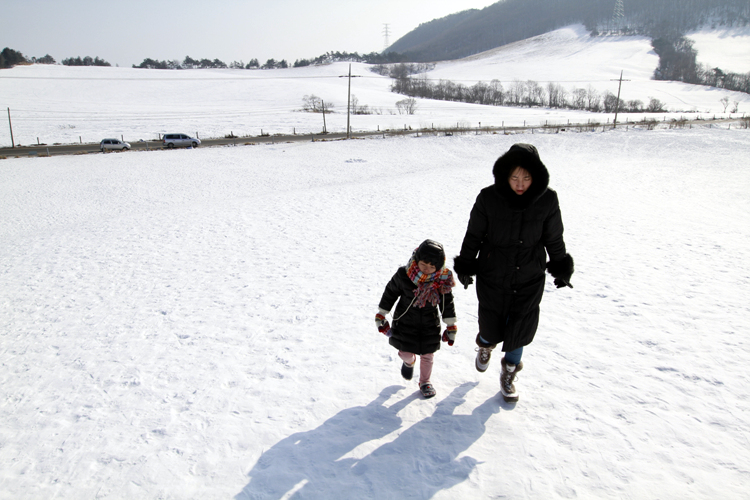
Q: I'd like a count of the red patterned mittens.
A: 2